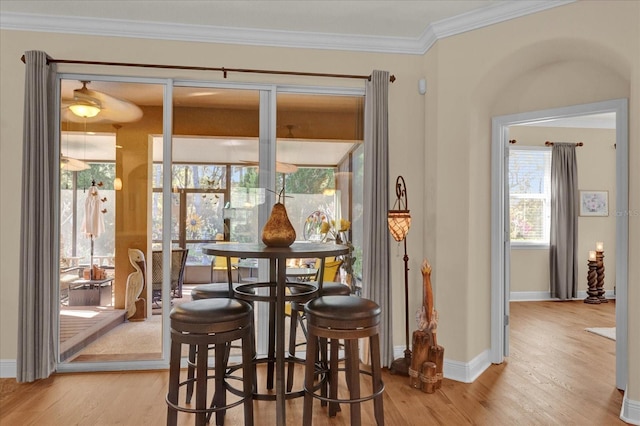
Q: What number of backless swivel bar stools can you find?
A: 4